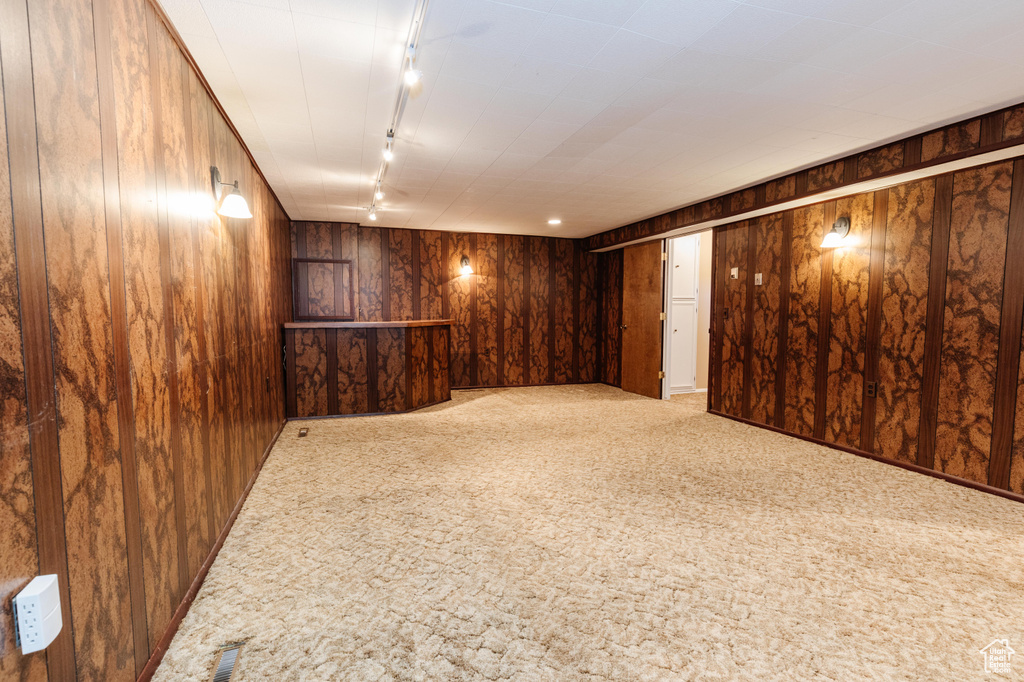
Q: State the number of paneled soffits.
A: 1